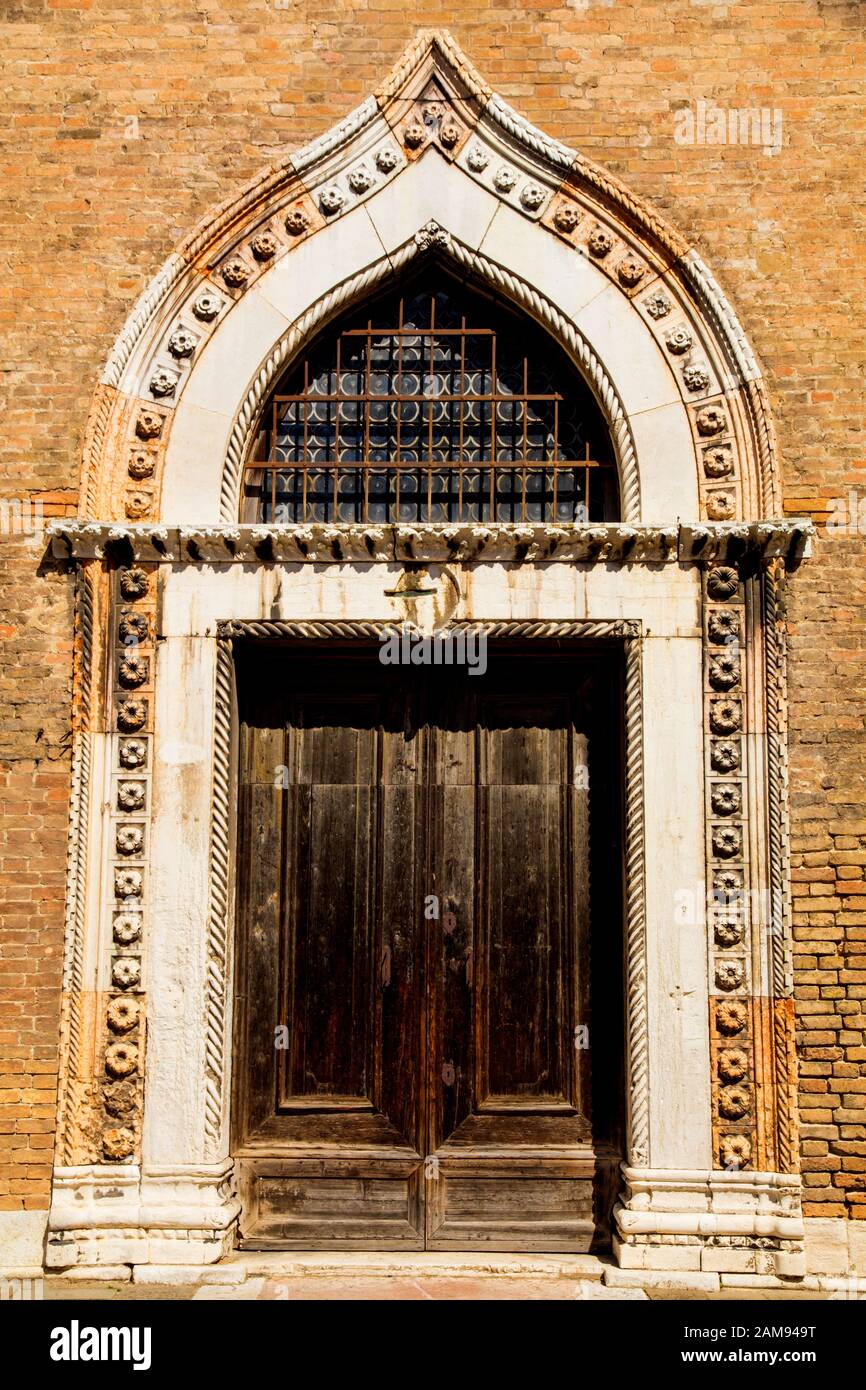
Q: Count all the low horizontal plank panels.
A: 2